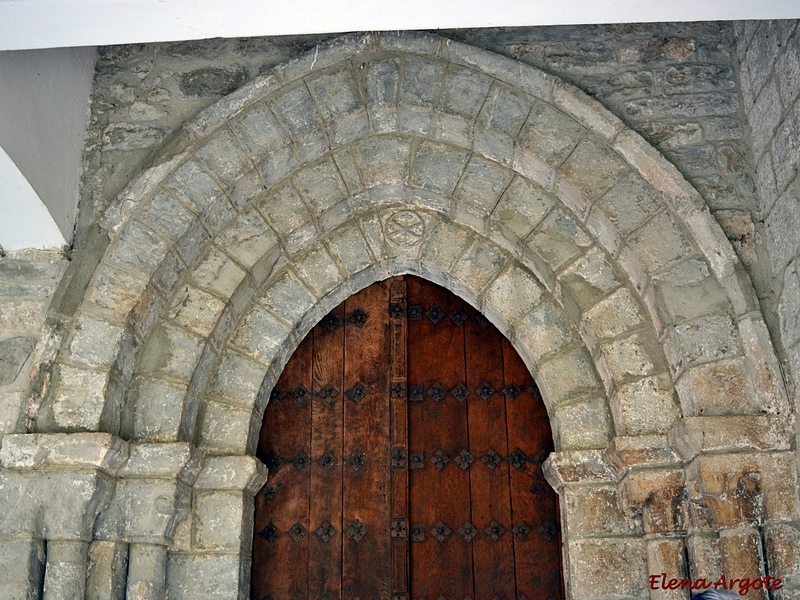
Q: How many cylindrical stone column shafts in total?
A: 4